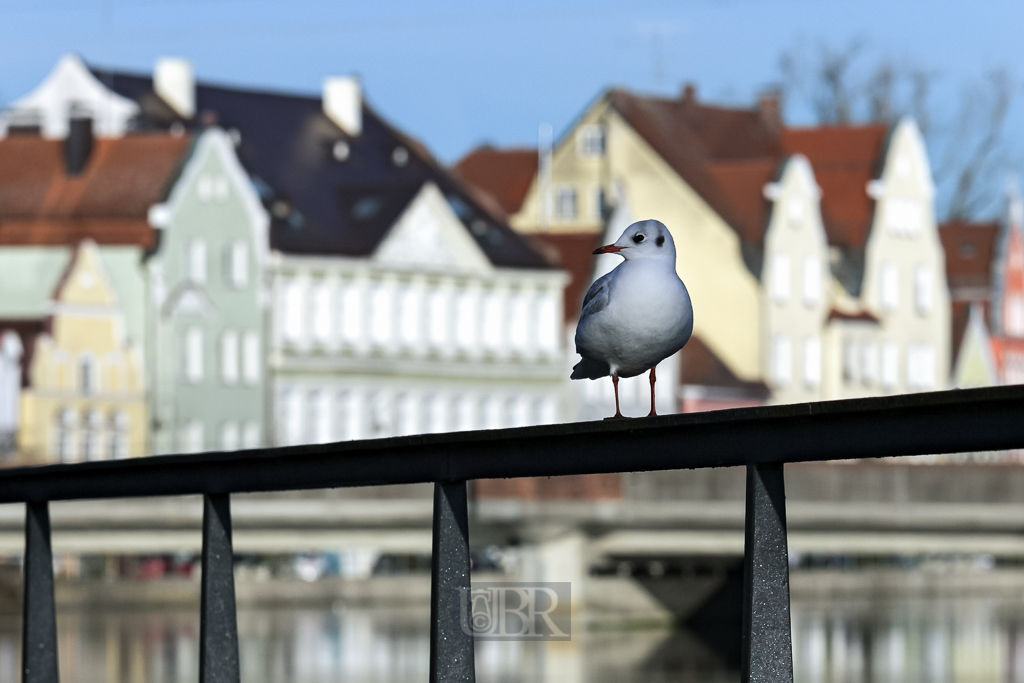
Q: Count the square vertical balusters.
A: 4